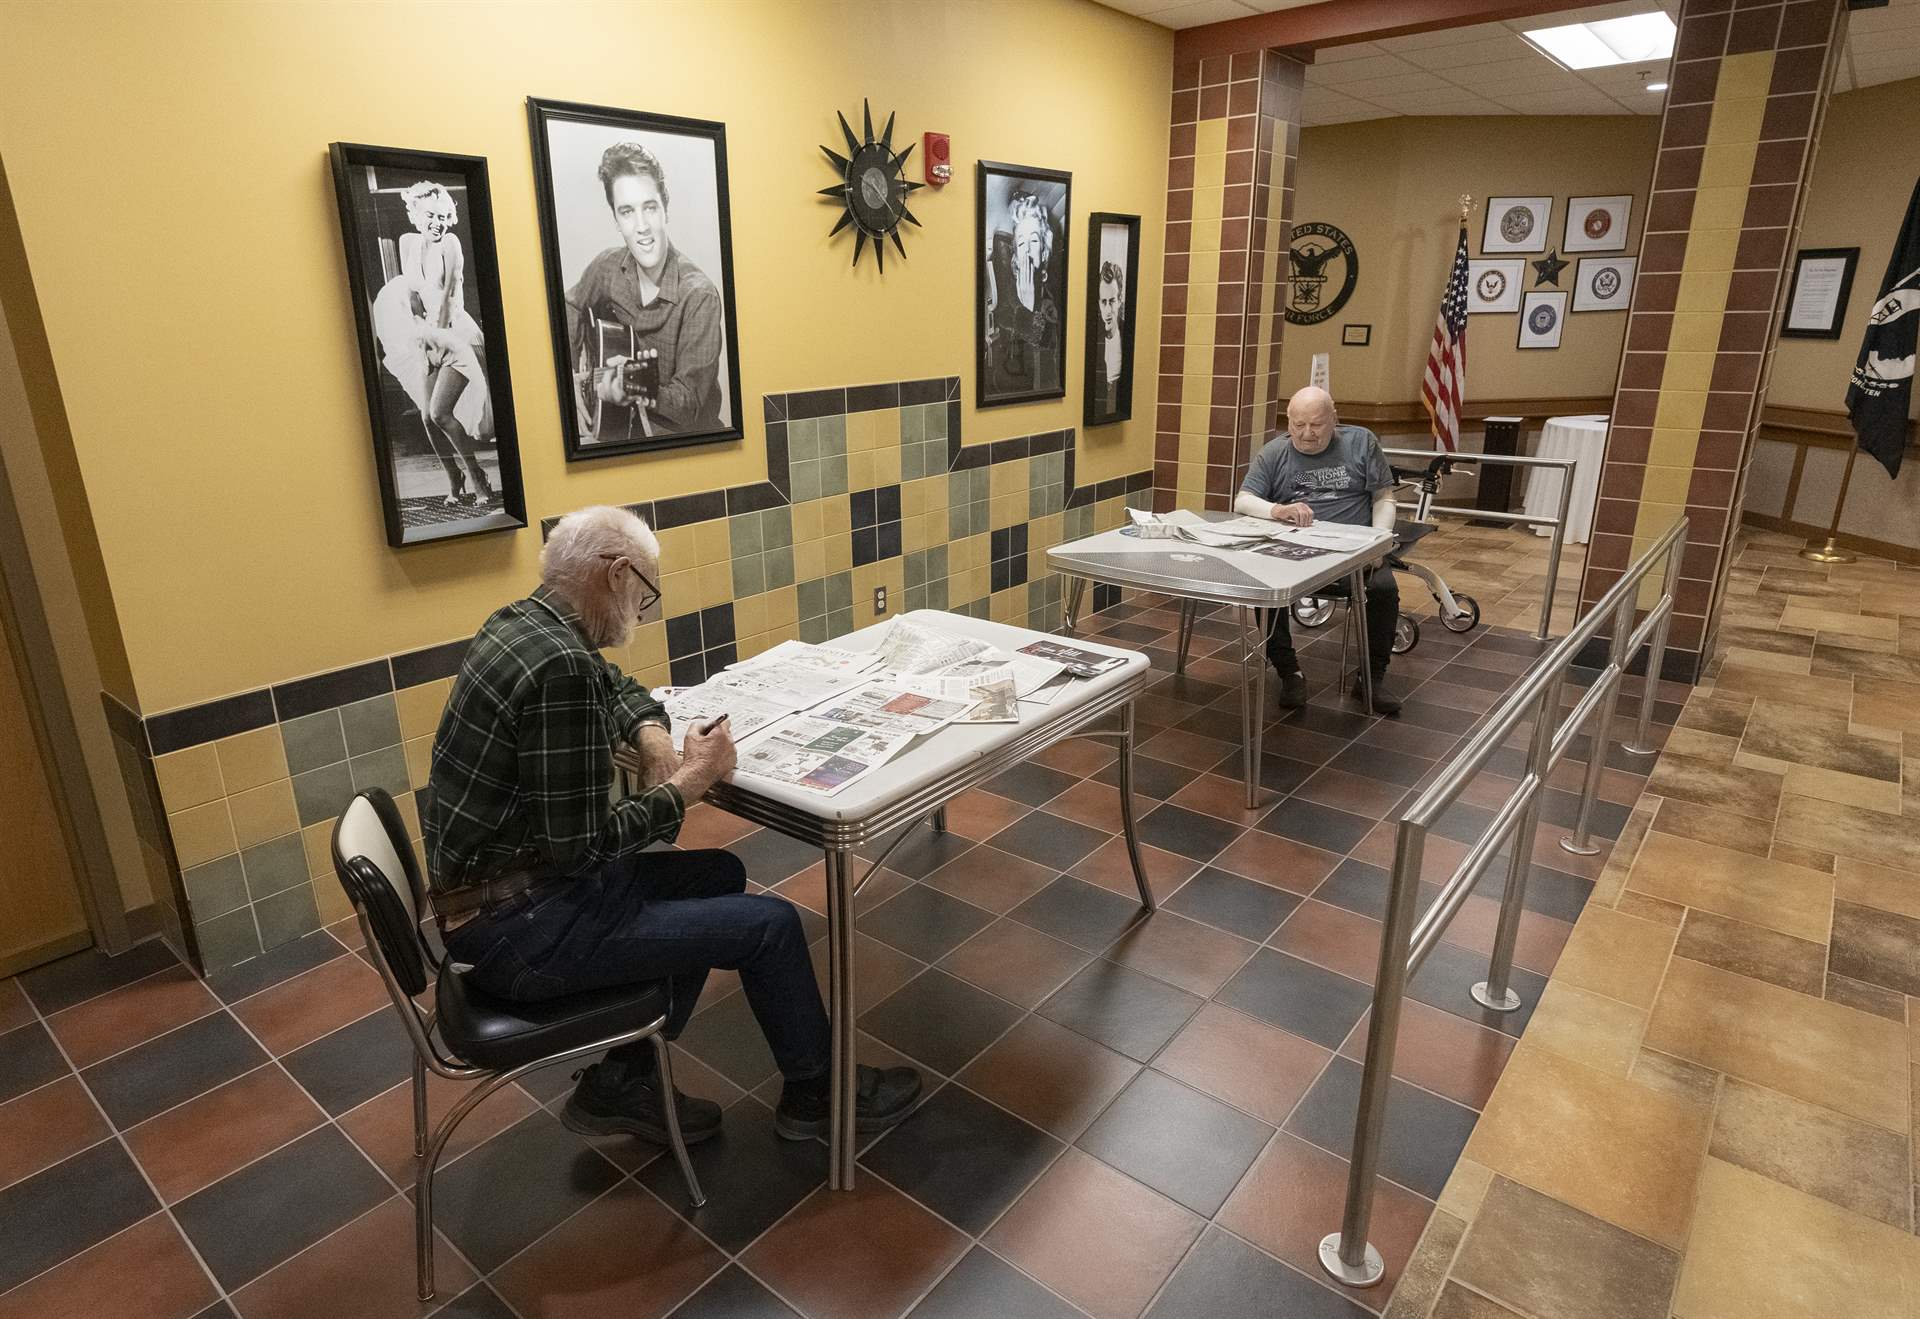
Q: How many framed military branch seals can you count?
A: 5